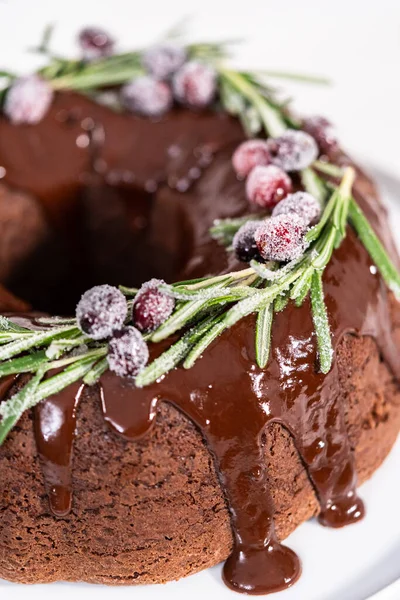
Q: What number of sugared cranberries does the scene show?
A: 15